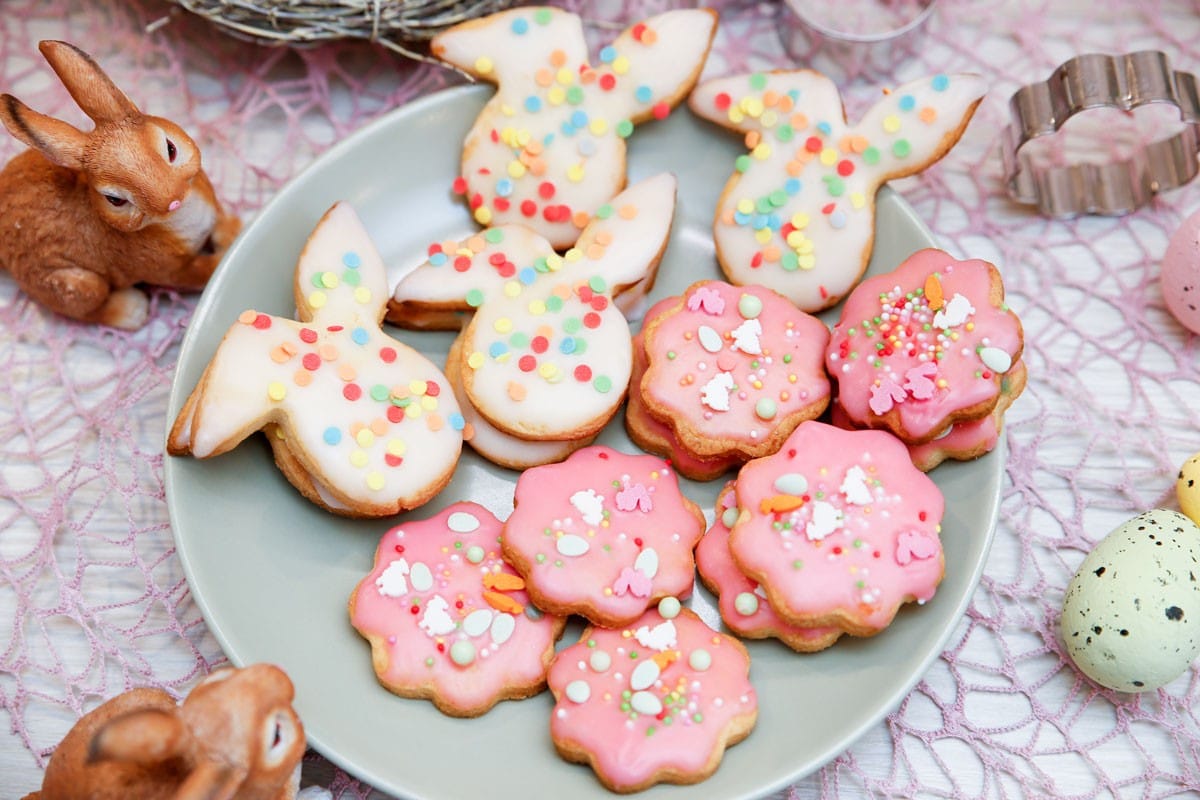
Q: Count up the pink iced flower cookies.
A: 9